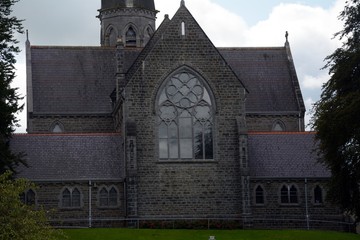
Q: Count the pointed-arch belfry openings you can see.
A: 3